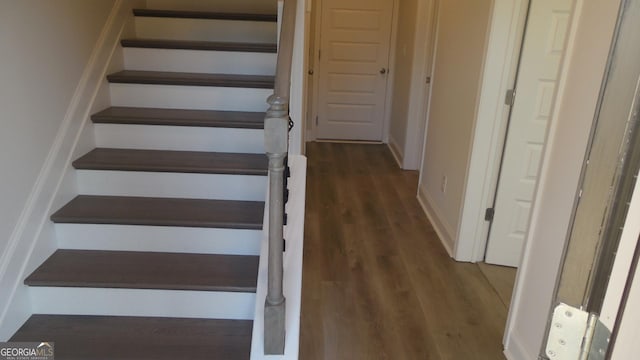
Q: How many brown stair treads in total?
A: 8